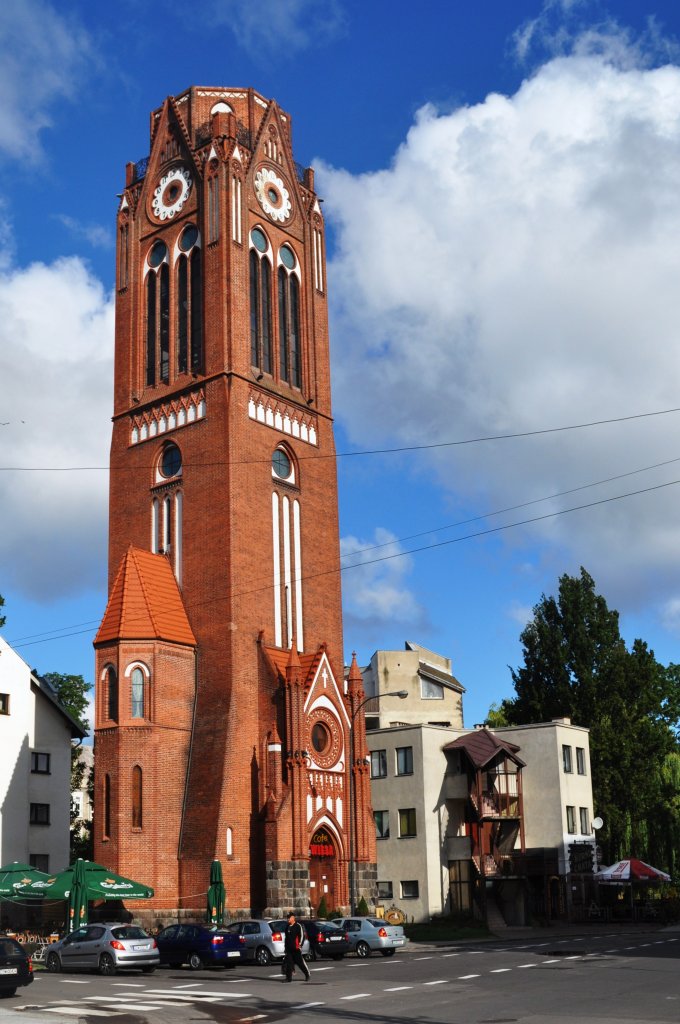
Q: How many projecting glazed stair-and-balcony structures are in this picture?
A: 1